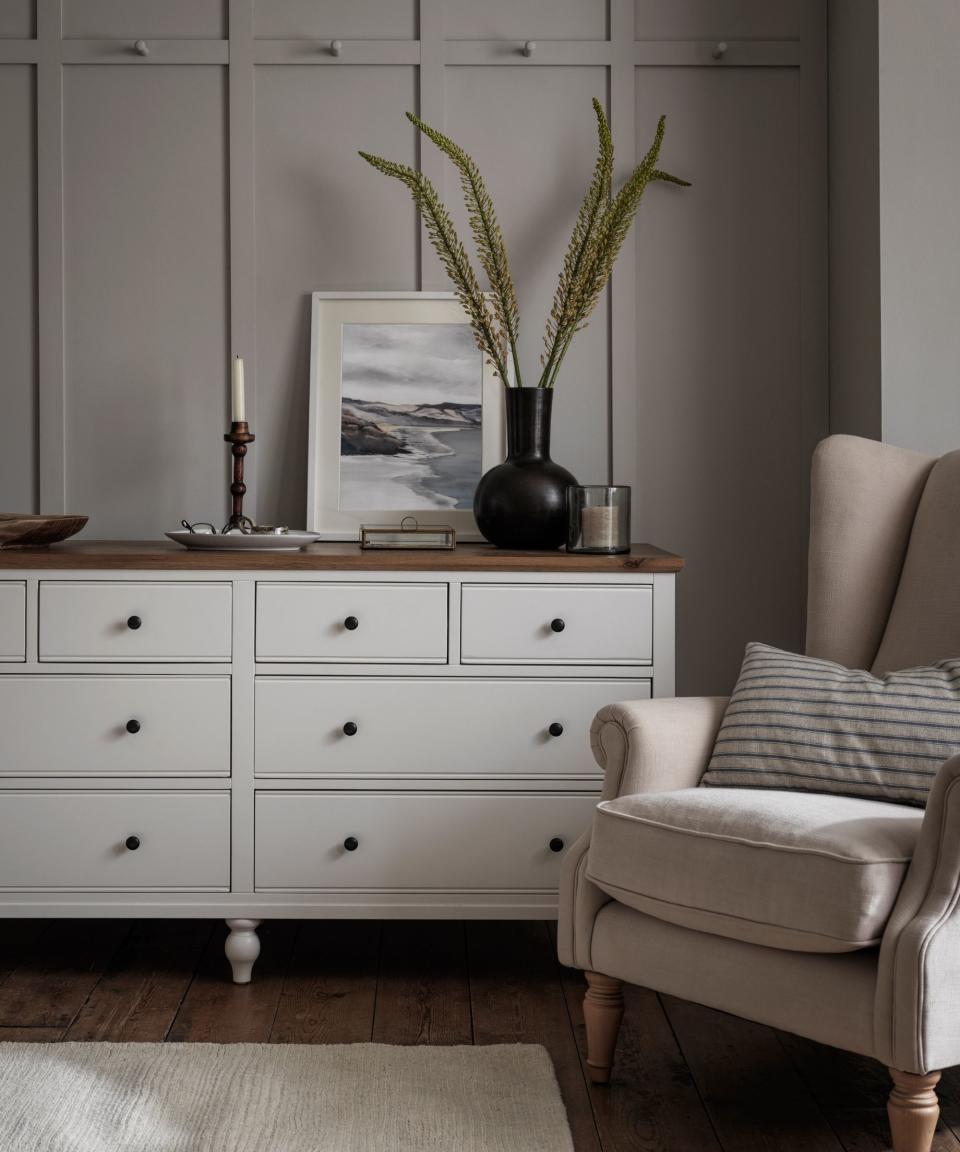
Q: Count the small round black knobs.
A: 9